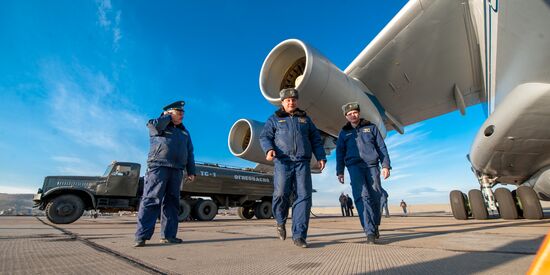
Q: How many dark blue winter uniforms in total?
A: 3